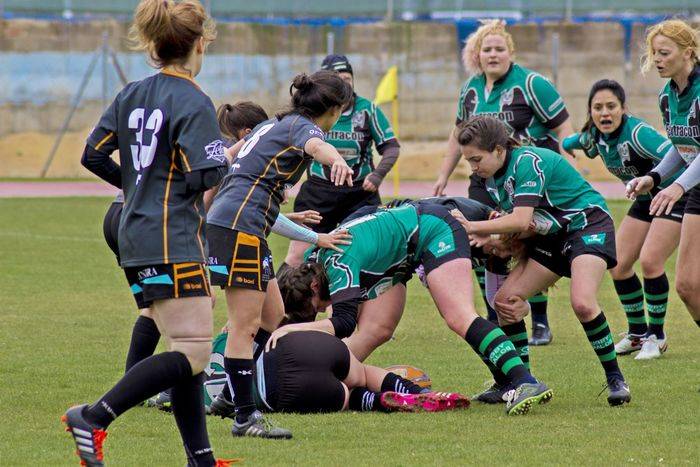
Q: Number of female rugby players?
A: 11